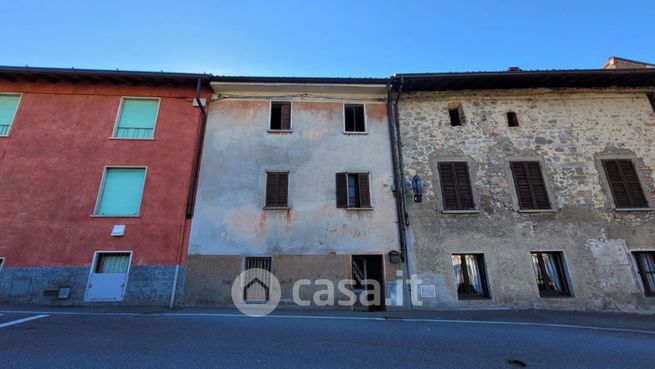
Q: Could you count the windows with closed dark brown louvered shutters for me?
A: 4